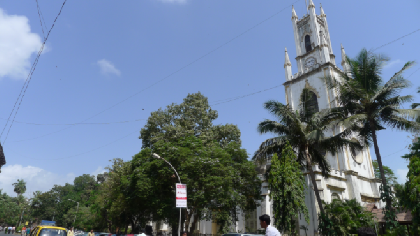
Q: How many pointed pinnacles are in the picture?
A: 6